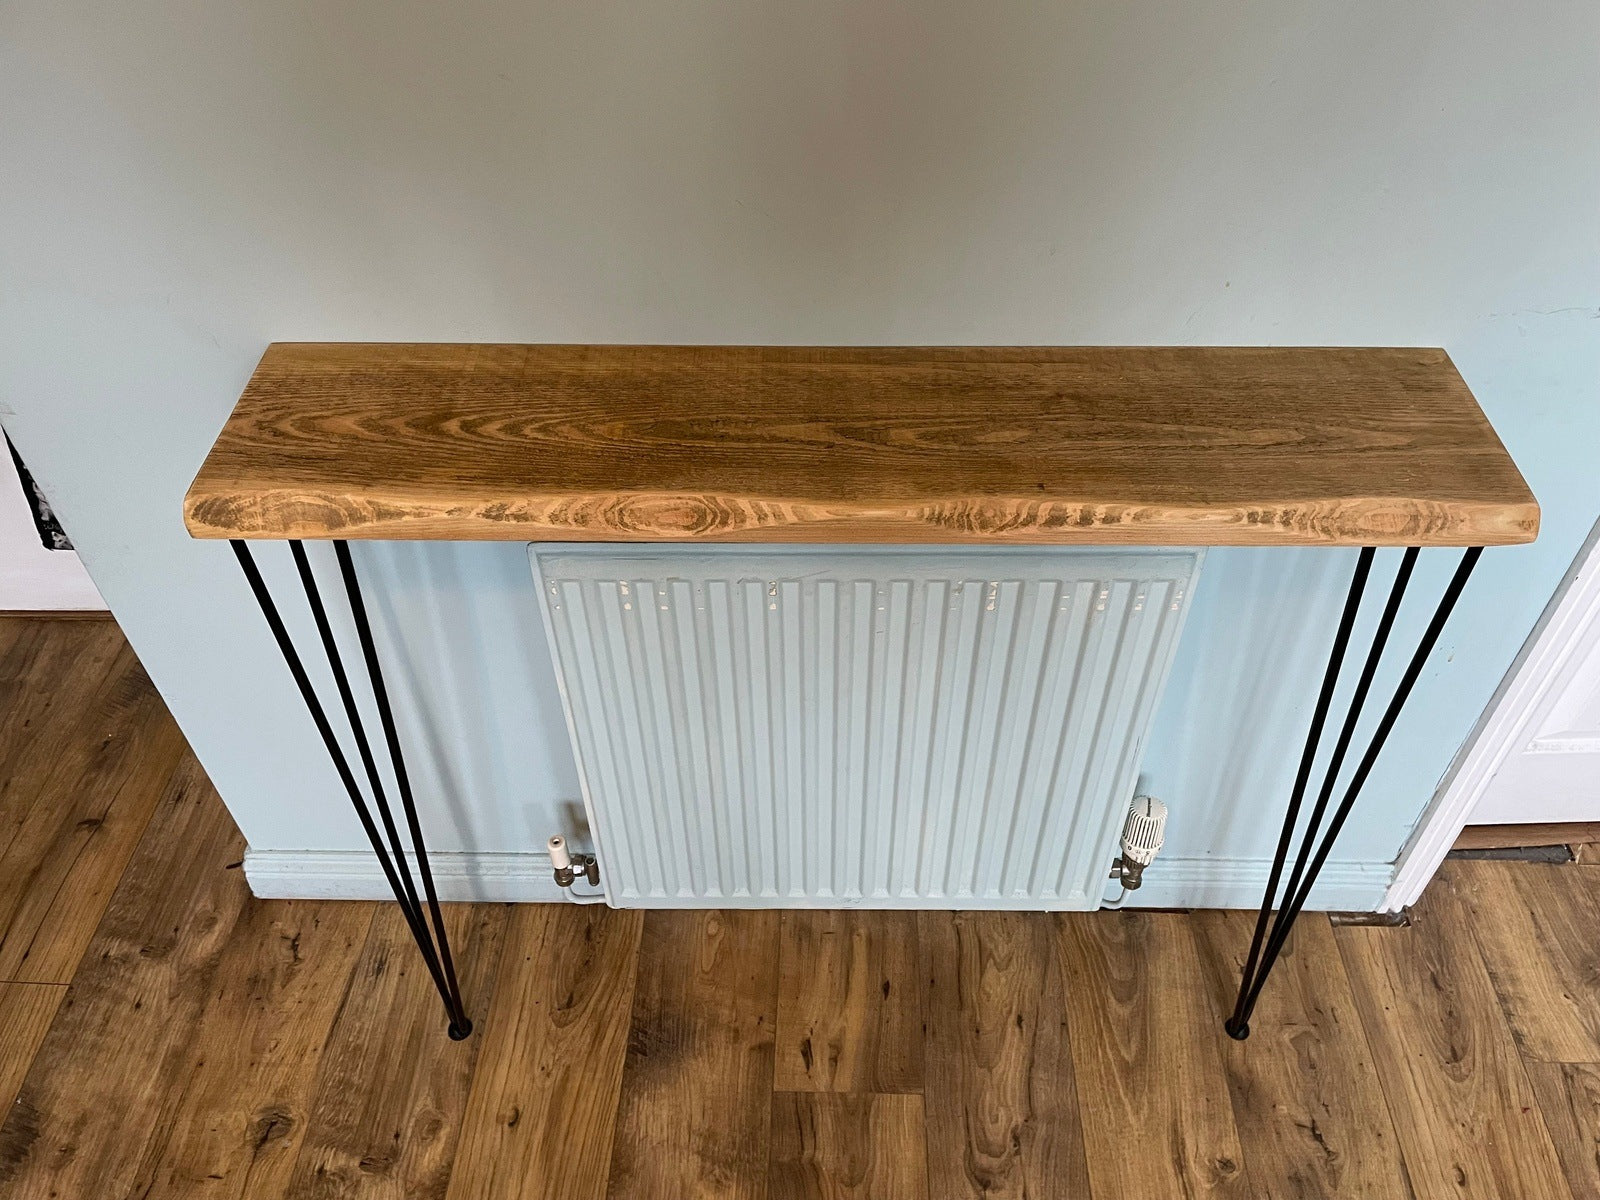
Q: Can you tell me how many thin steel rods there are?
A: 6